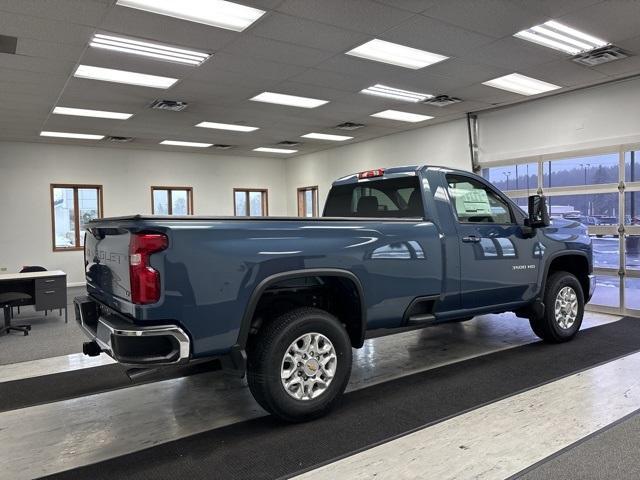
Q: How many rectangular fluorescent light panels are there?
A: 15